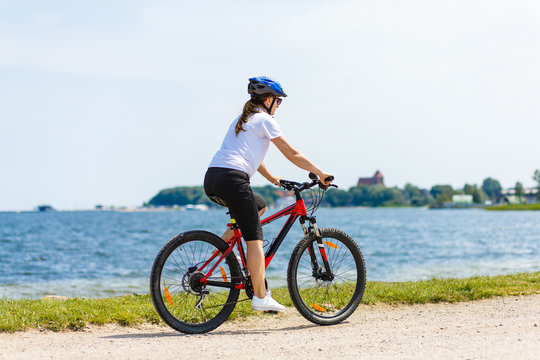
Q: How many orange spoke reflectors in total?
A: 4